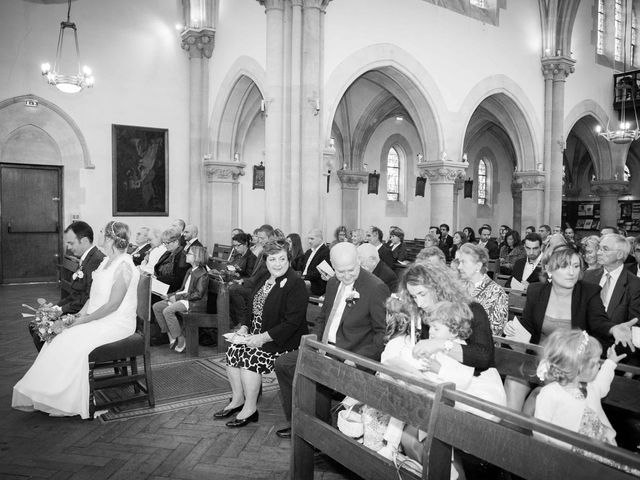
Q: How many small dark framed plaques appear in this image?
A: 4